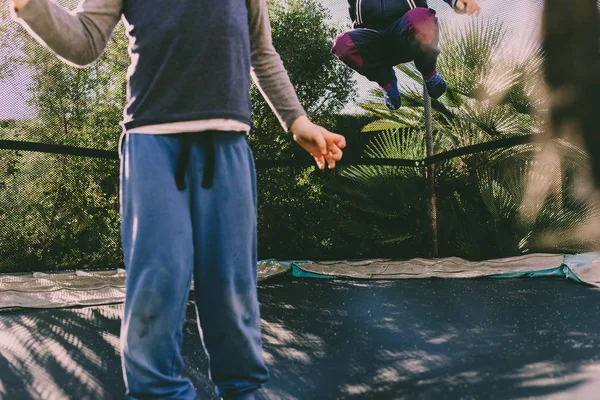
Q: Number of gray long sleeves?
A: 2